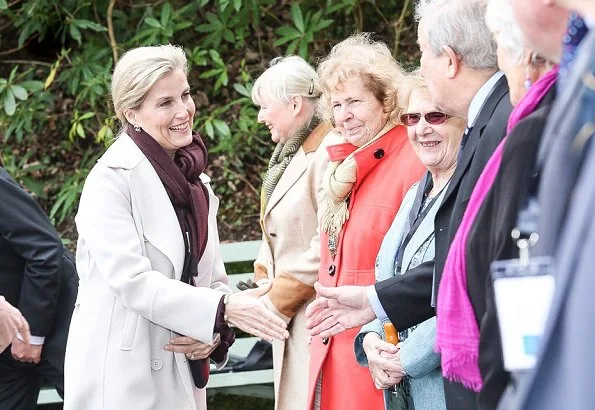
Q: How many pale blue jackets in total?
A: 1